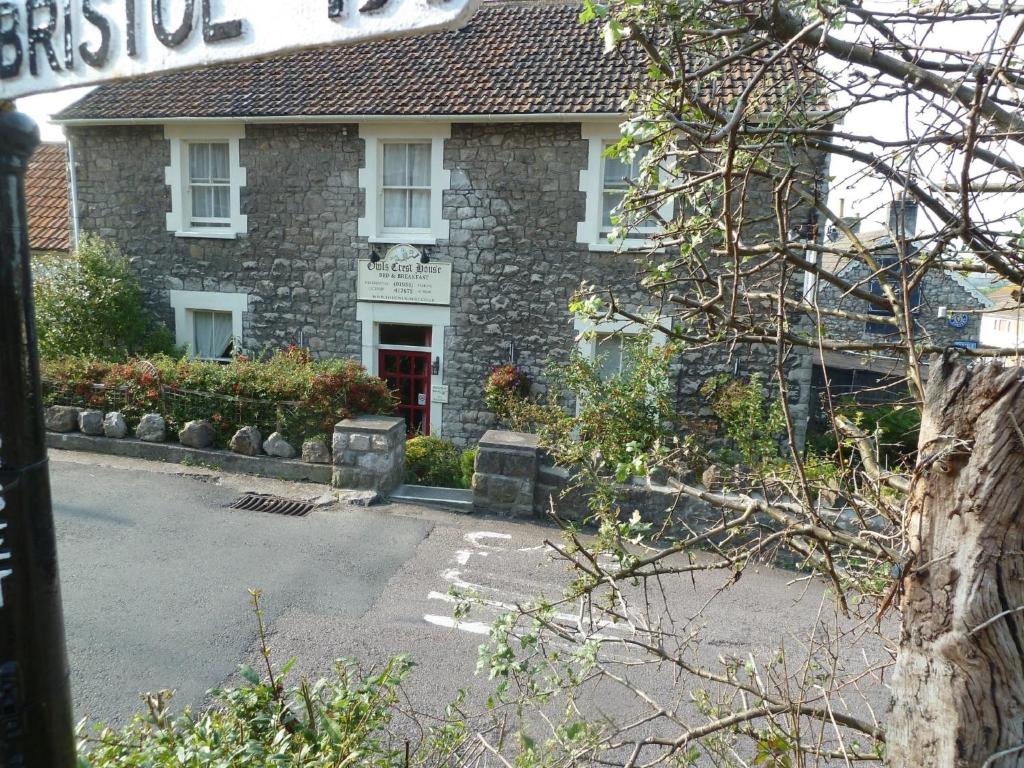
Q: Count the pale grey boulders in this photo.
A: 8